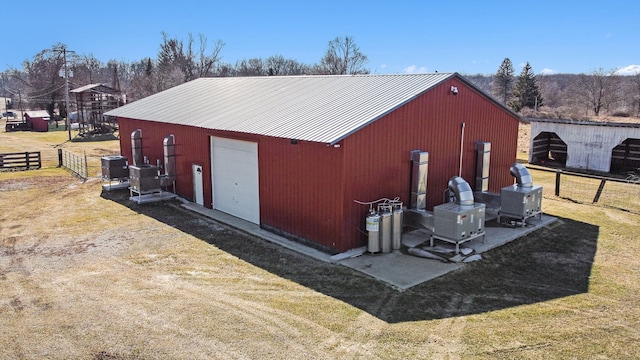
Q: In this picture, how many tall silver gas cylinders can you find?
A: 3